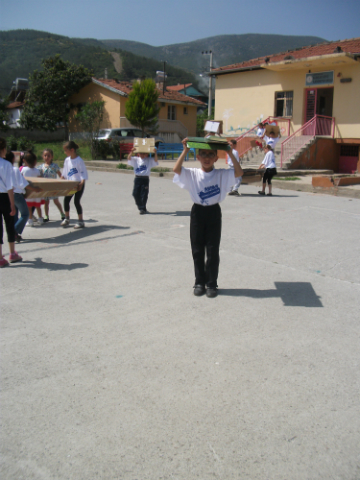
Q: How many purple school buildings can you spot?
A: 0